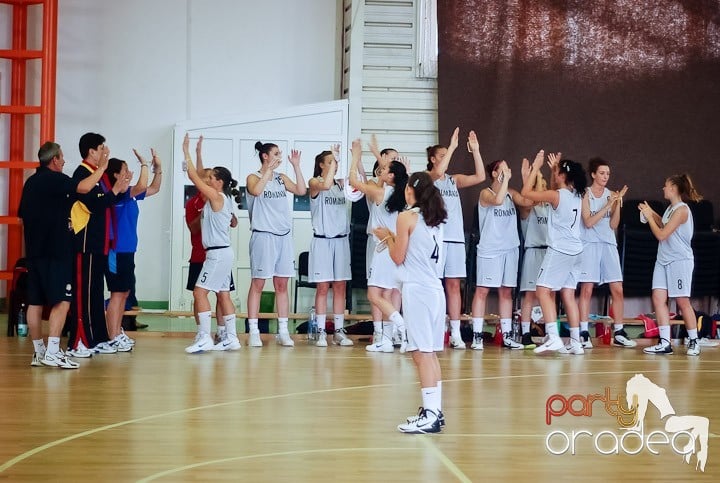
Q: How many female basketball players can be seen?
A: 12